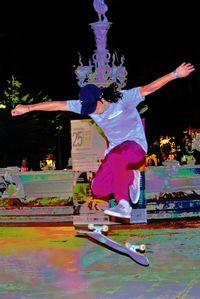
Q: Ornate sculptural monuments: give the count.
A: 1